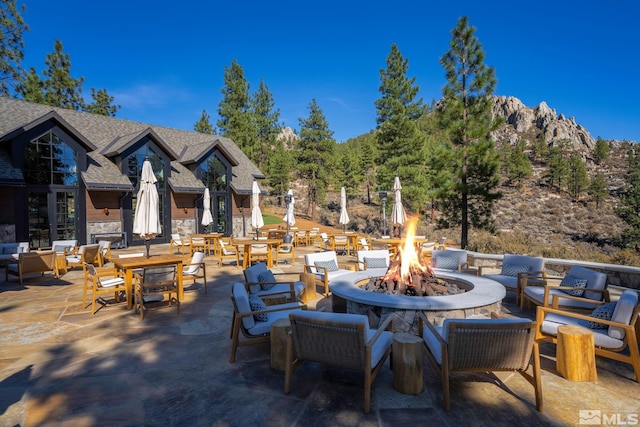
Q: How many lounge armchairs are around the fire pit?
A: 10